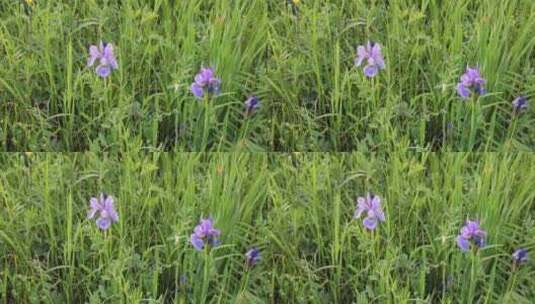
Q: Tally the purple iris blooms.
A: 12